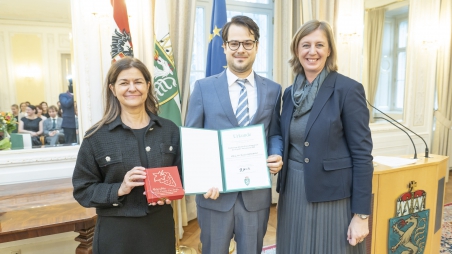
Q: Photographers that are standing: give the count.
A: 1